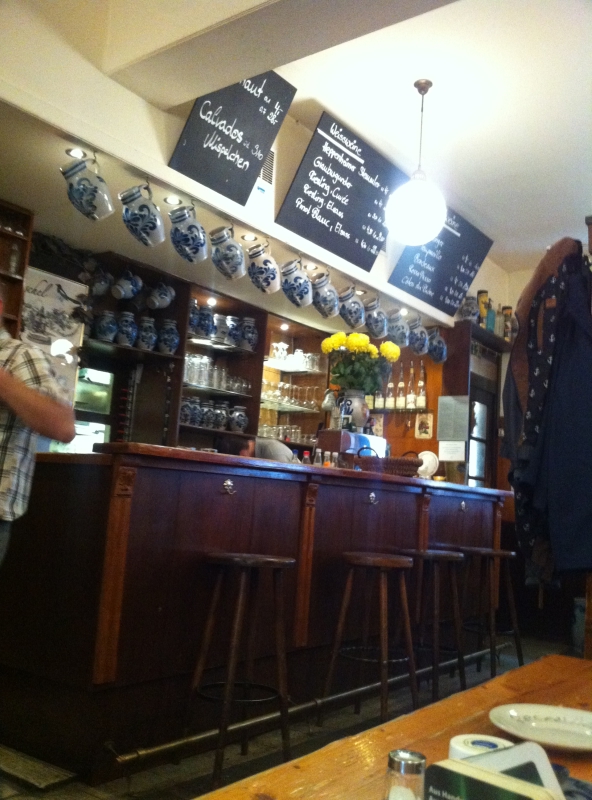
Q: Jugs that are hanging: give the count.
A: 12